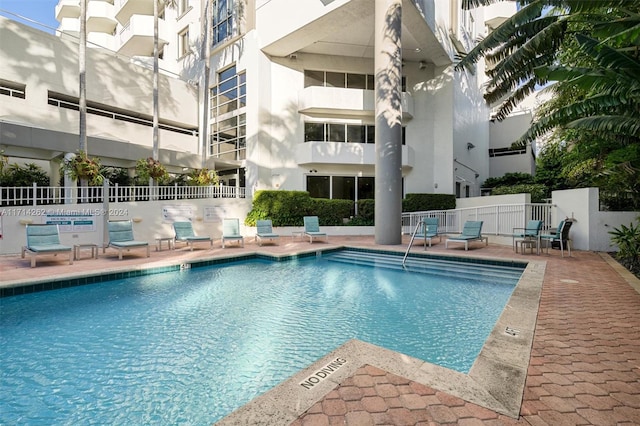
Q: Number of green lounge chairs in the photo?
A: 8